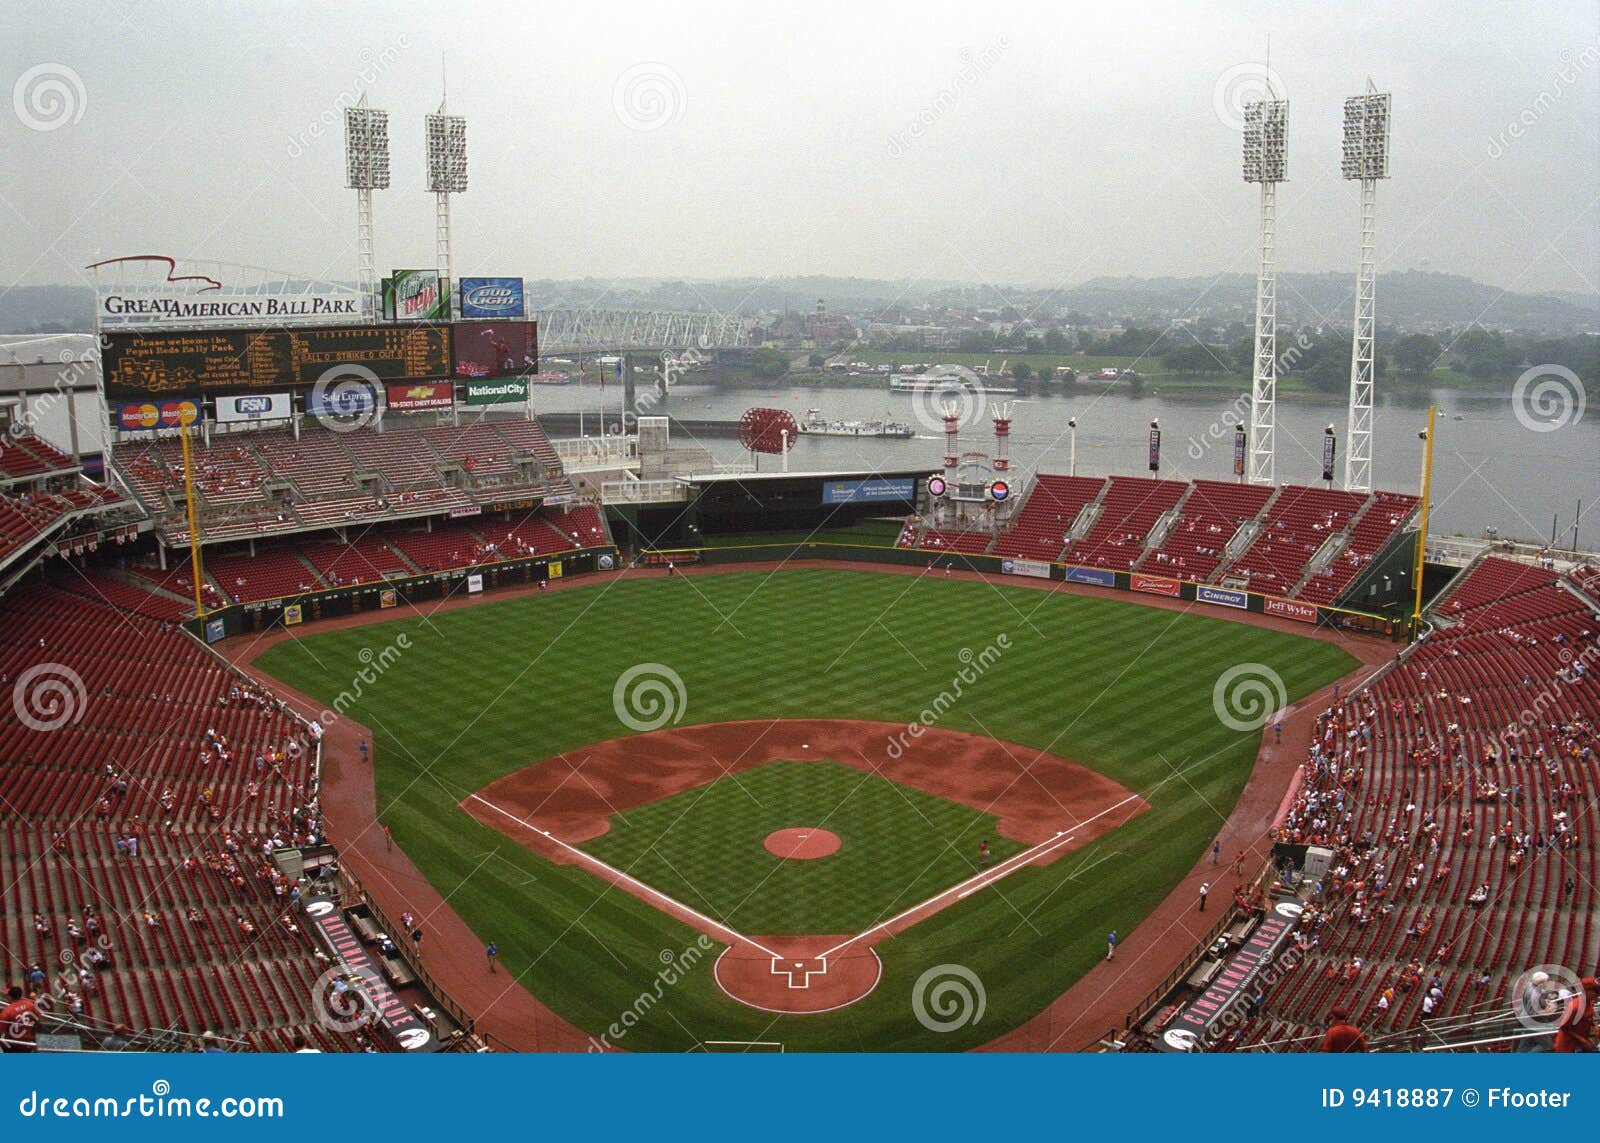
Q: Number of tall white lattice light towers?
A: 4